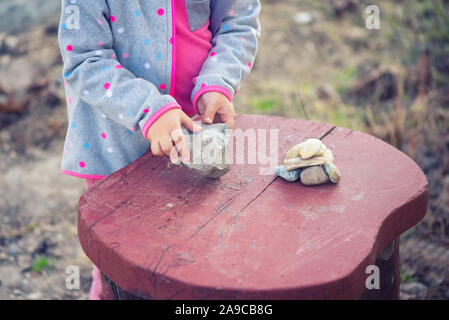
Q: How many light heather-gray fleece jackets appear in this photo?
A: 1